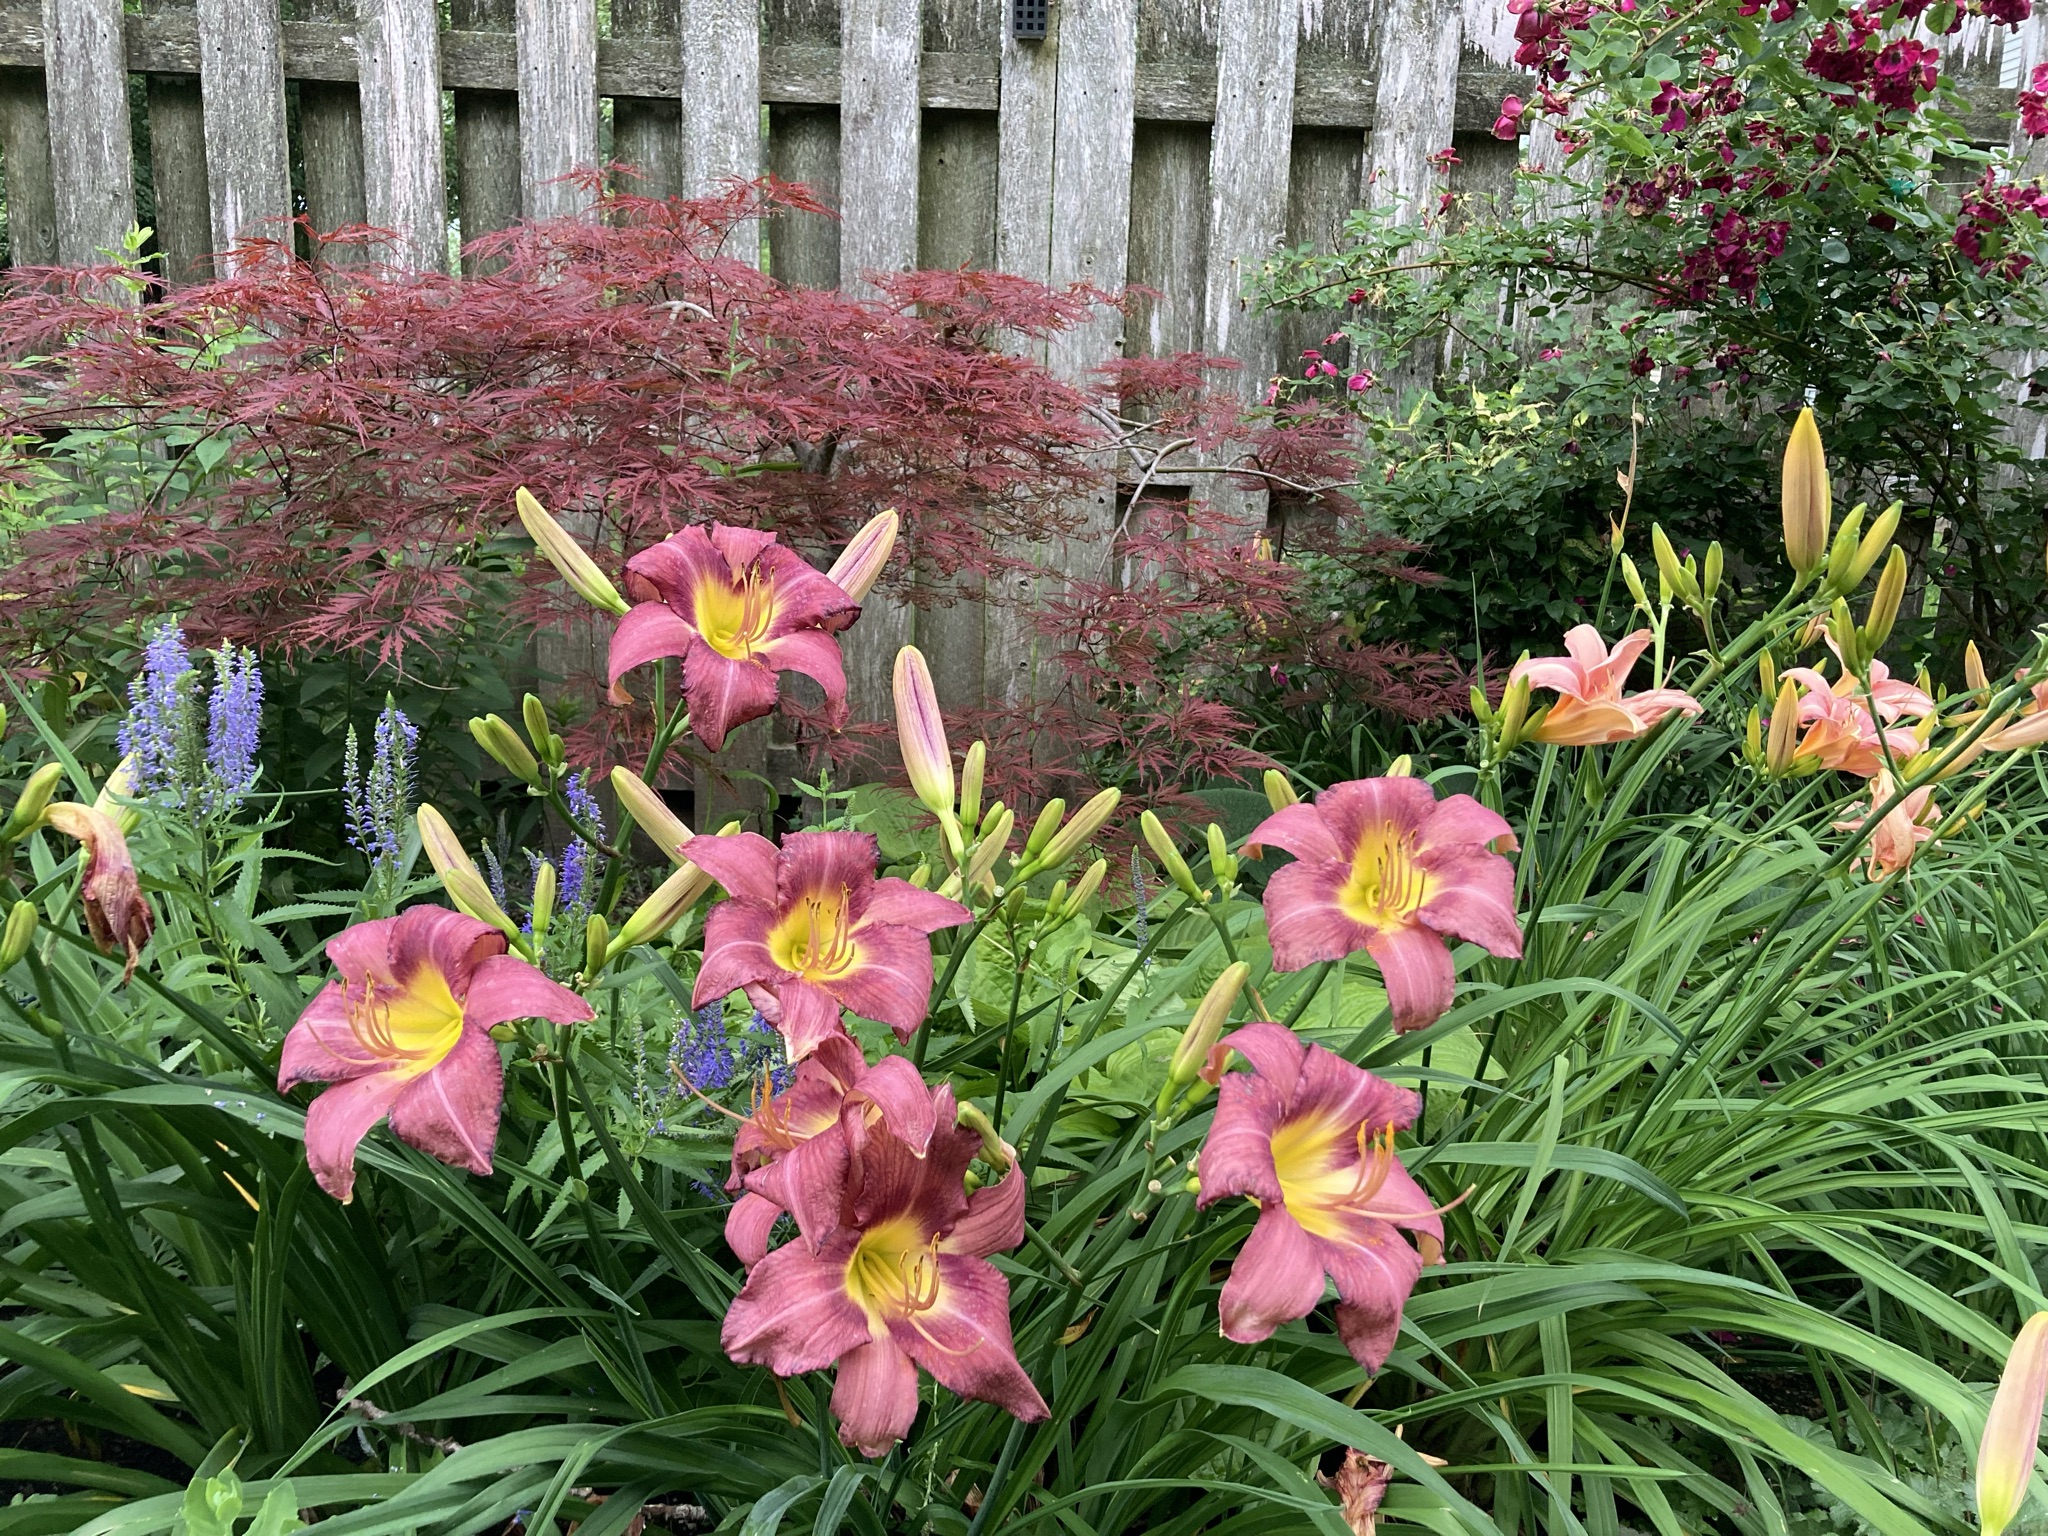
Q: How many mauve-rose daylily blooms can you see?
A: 7